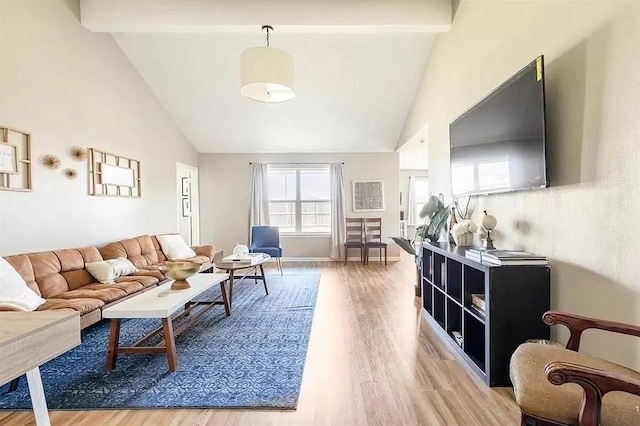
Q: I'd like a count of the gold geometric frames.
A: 2